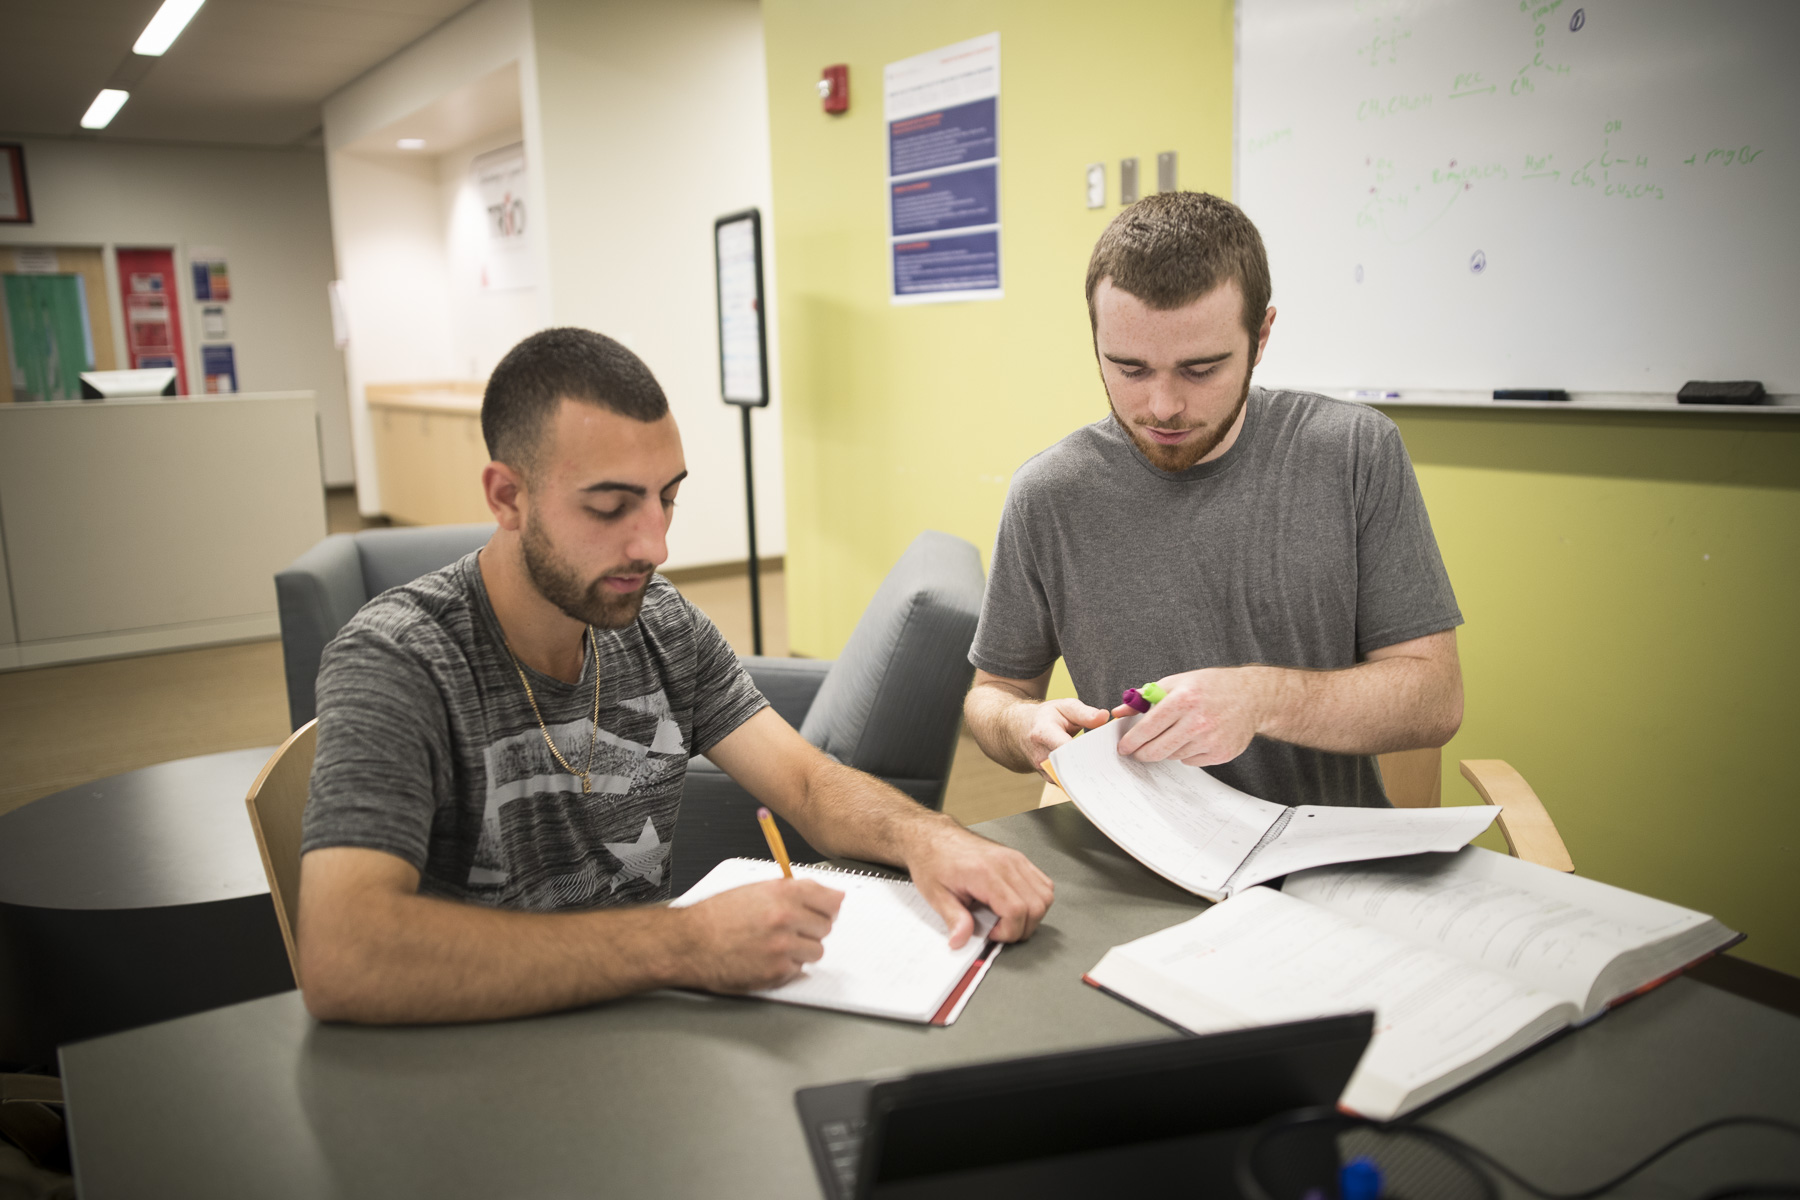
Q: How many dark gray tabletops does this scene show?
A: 2